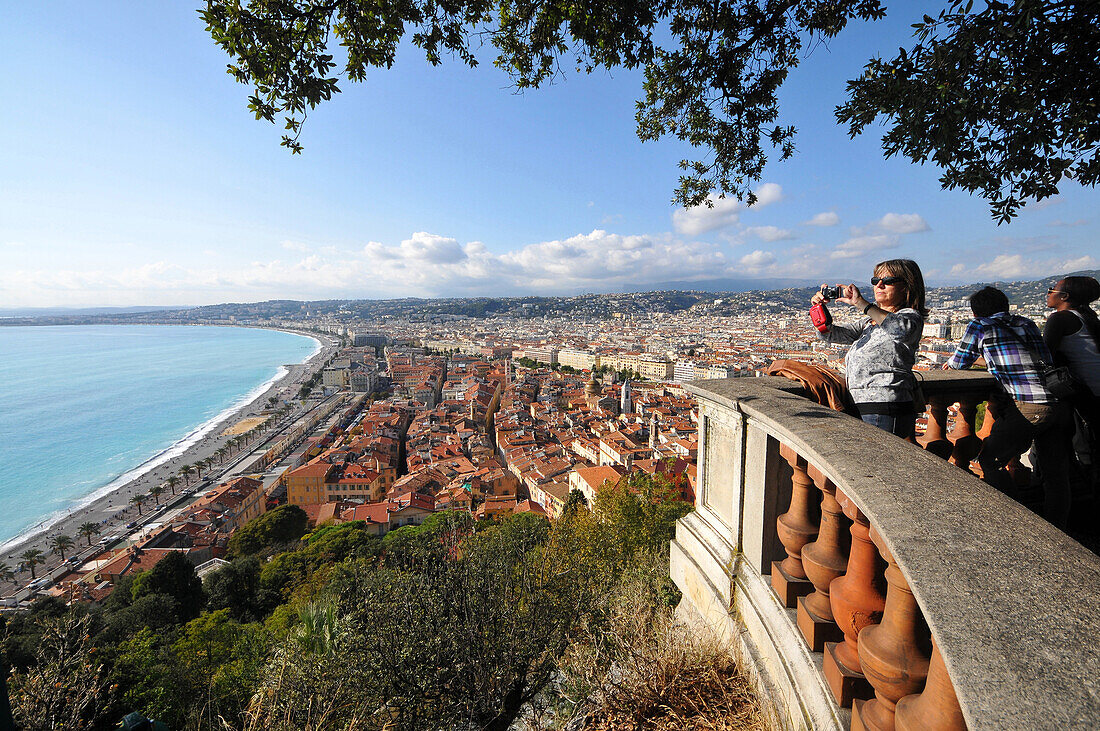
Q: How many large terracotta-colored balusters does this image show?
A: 5